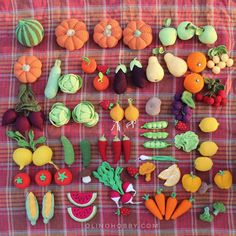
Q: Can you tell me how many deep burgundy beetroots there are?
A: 3